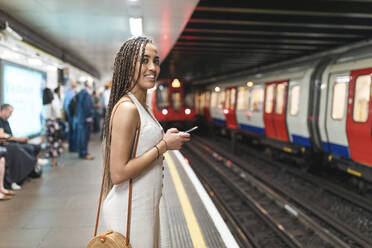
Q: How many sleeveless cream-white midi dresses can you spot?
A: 1